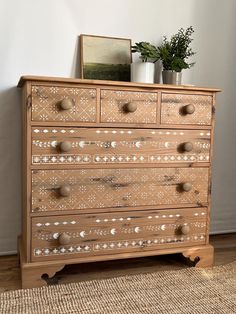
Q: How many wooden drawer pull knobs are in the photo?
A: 9